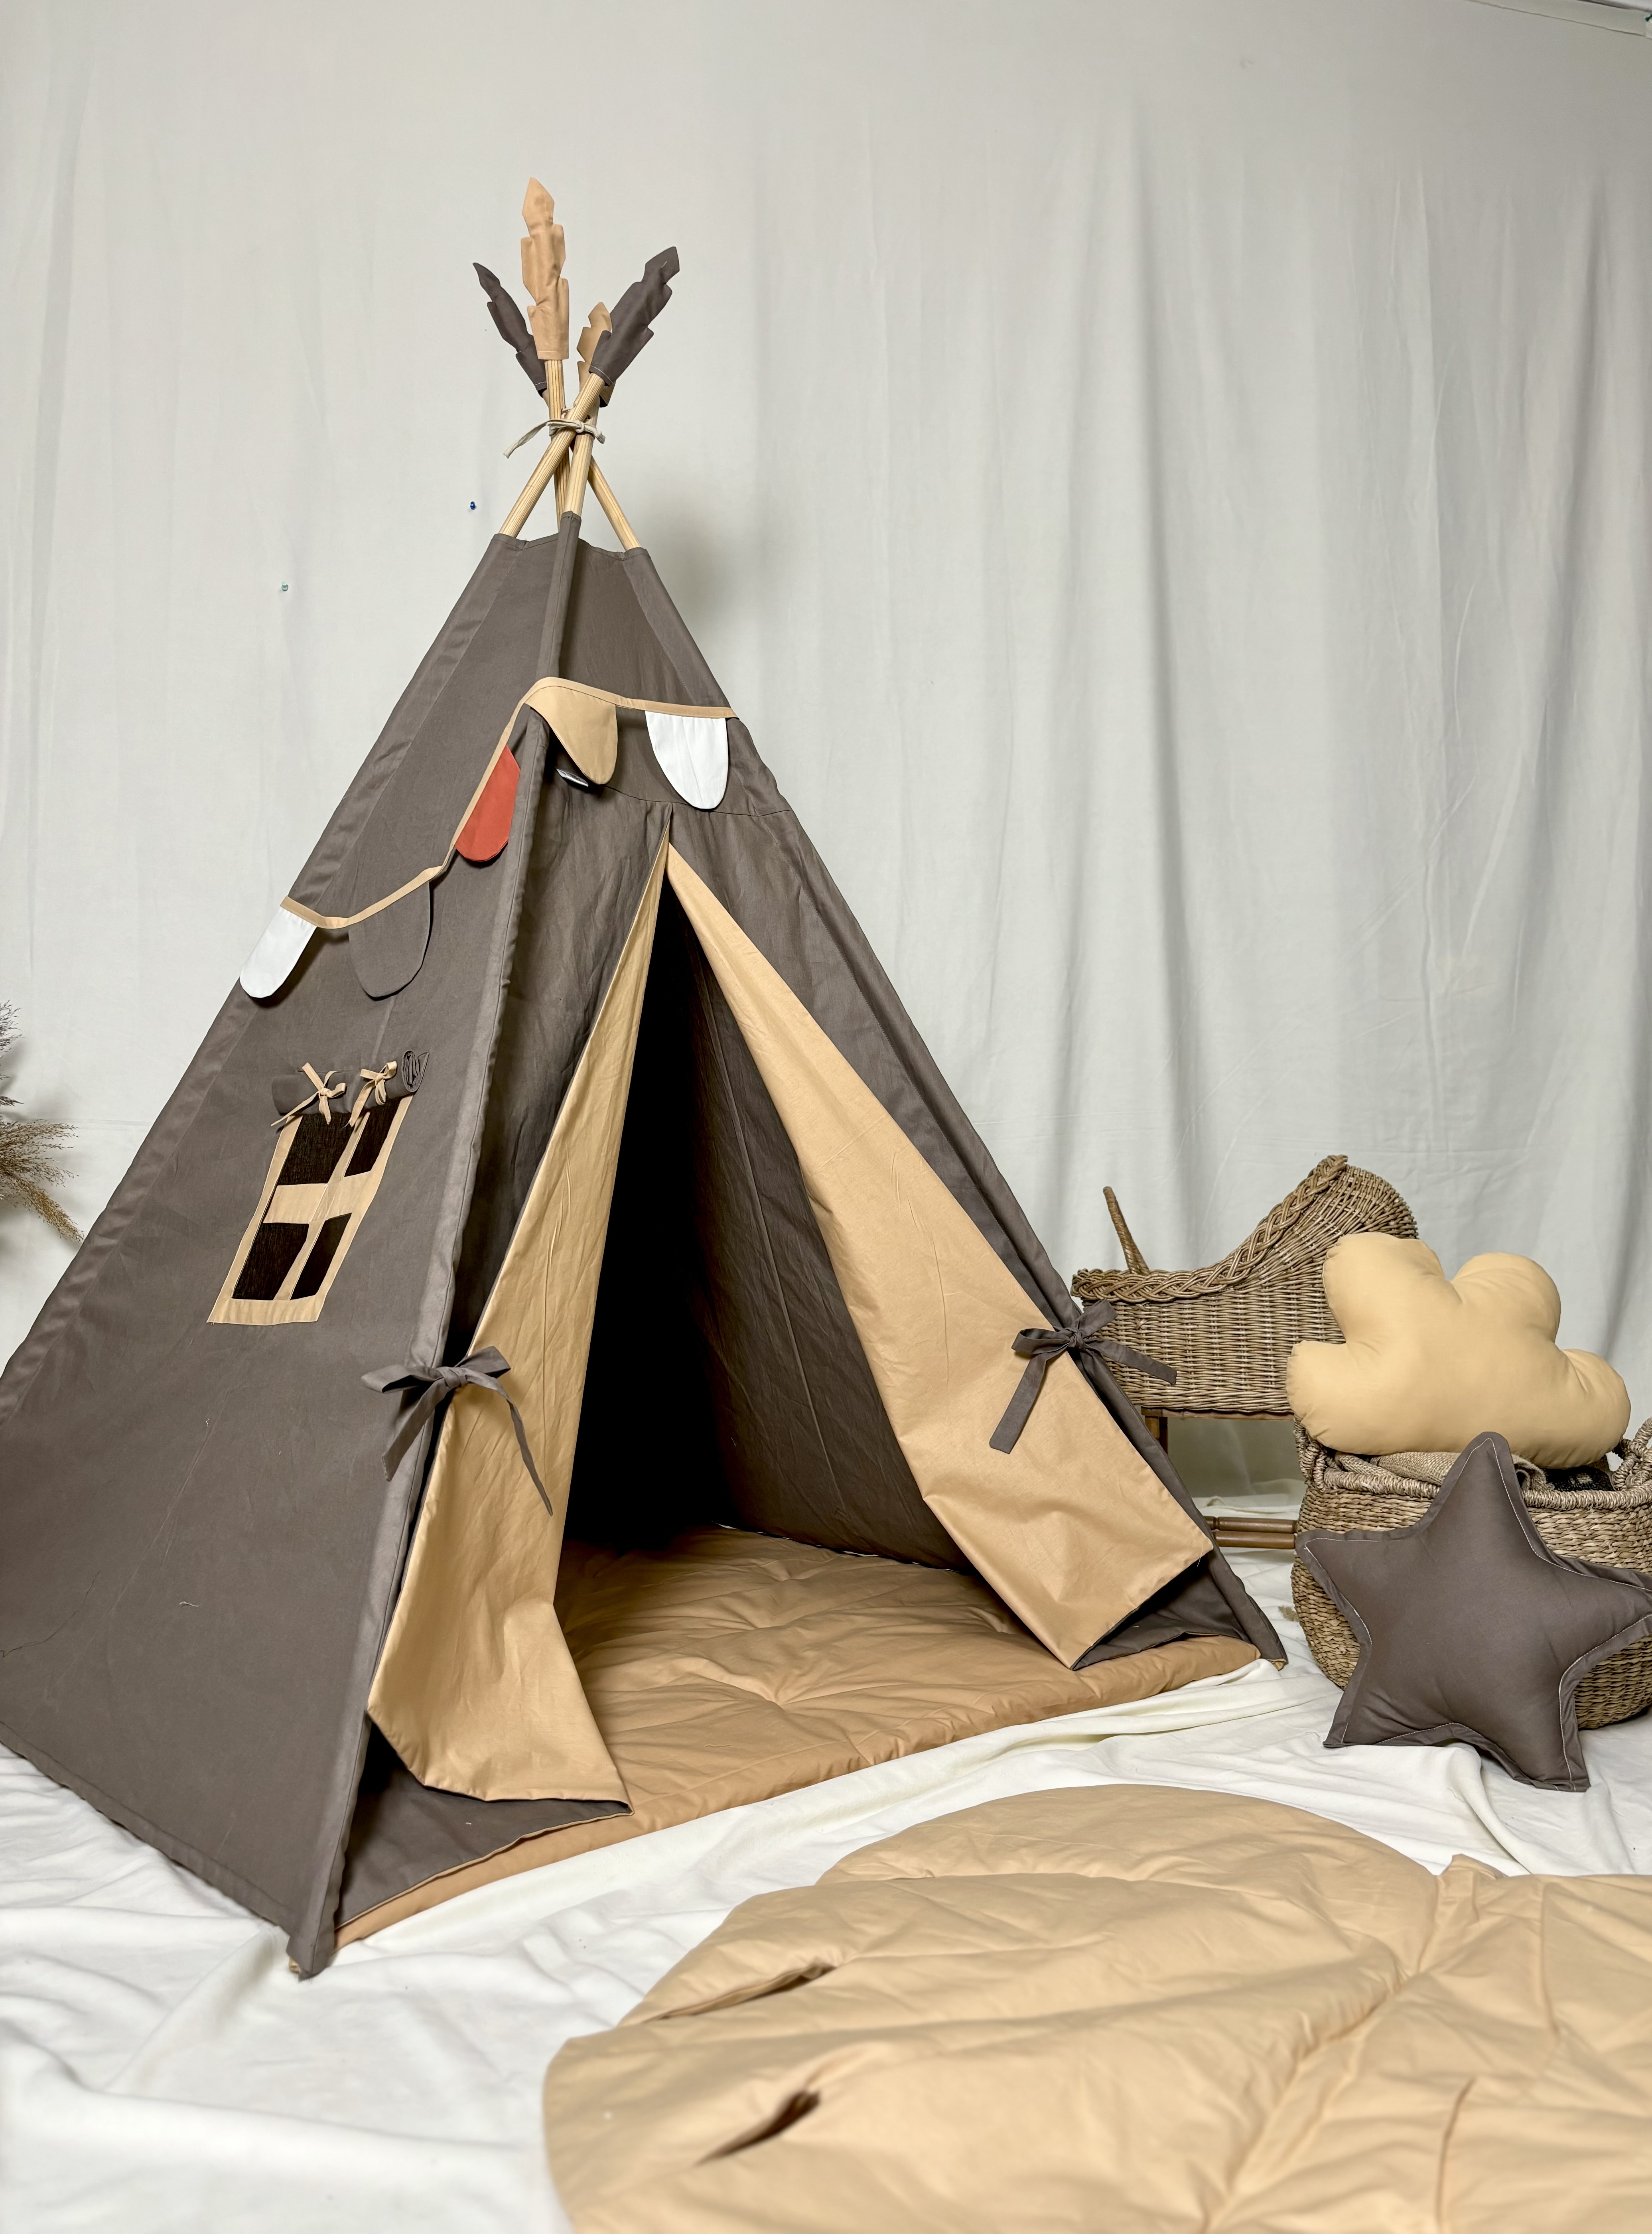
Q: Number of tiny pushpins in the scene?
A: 2